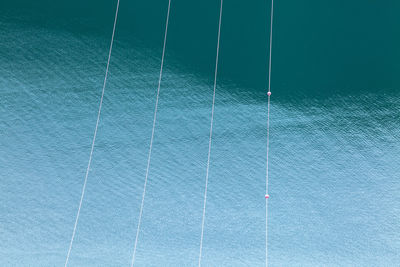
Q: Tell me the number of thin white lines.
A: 4